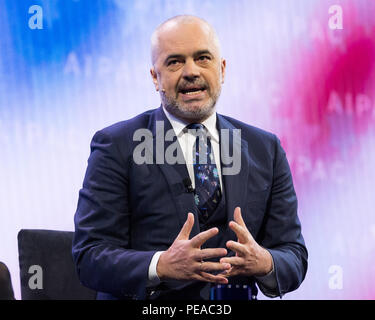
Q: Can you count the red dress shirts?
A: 0